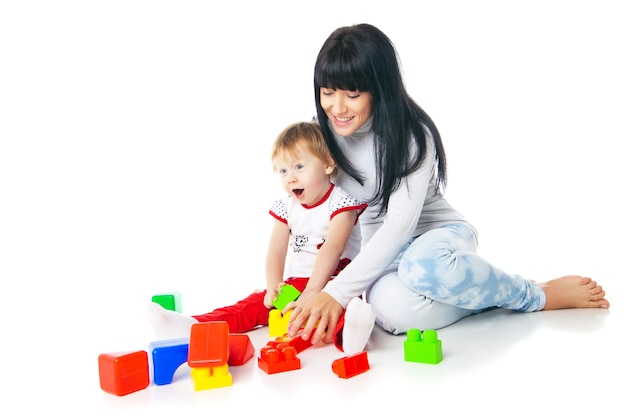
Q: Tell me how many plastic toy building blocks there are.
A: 12